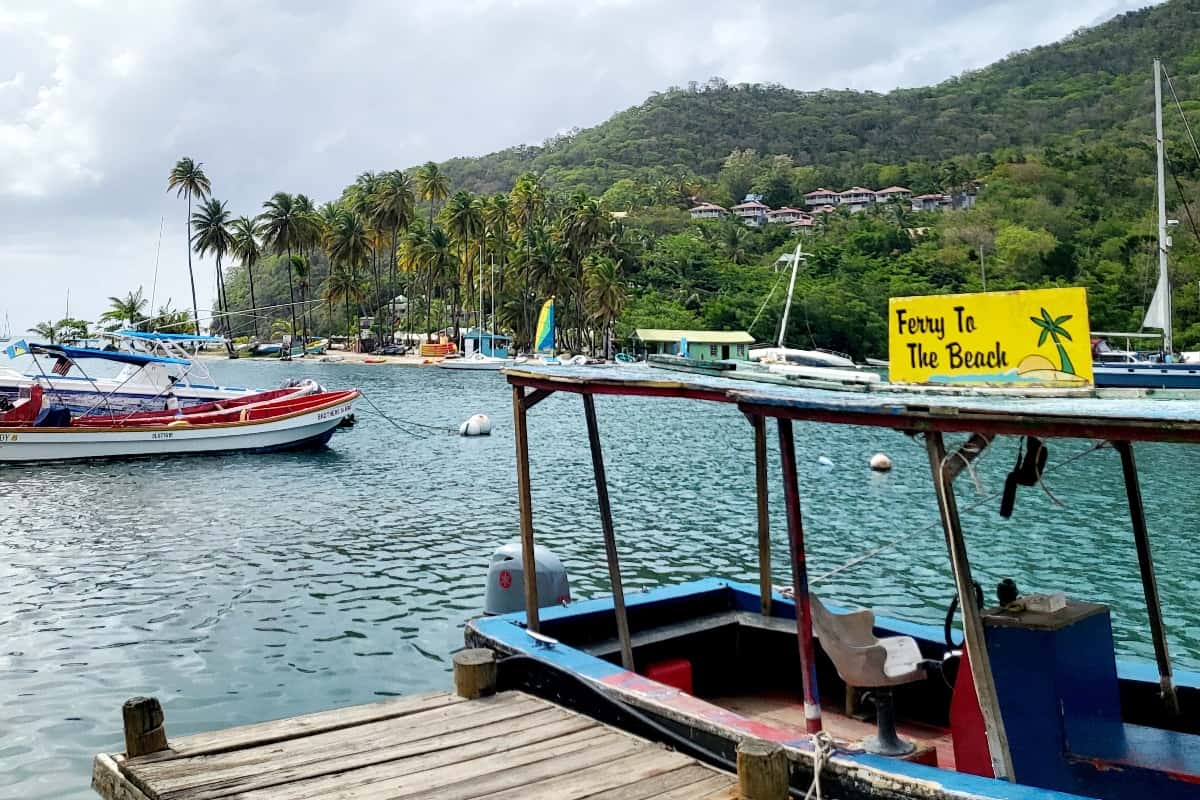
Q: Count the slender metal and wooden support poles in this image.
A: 6